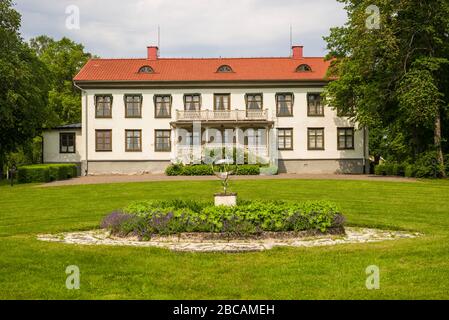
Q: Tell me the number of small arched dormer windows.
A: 3